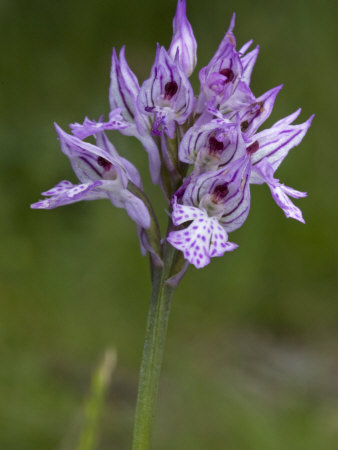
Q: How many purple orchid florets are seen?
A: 9